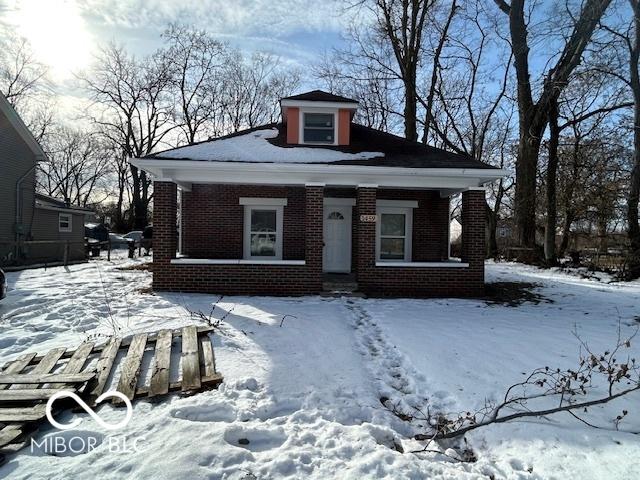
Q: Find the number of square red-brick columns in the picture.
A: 4